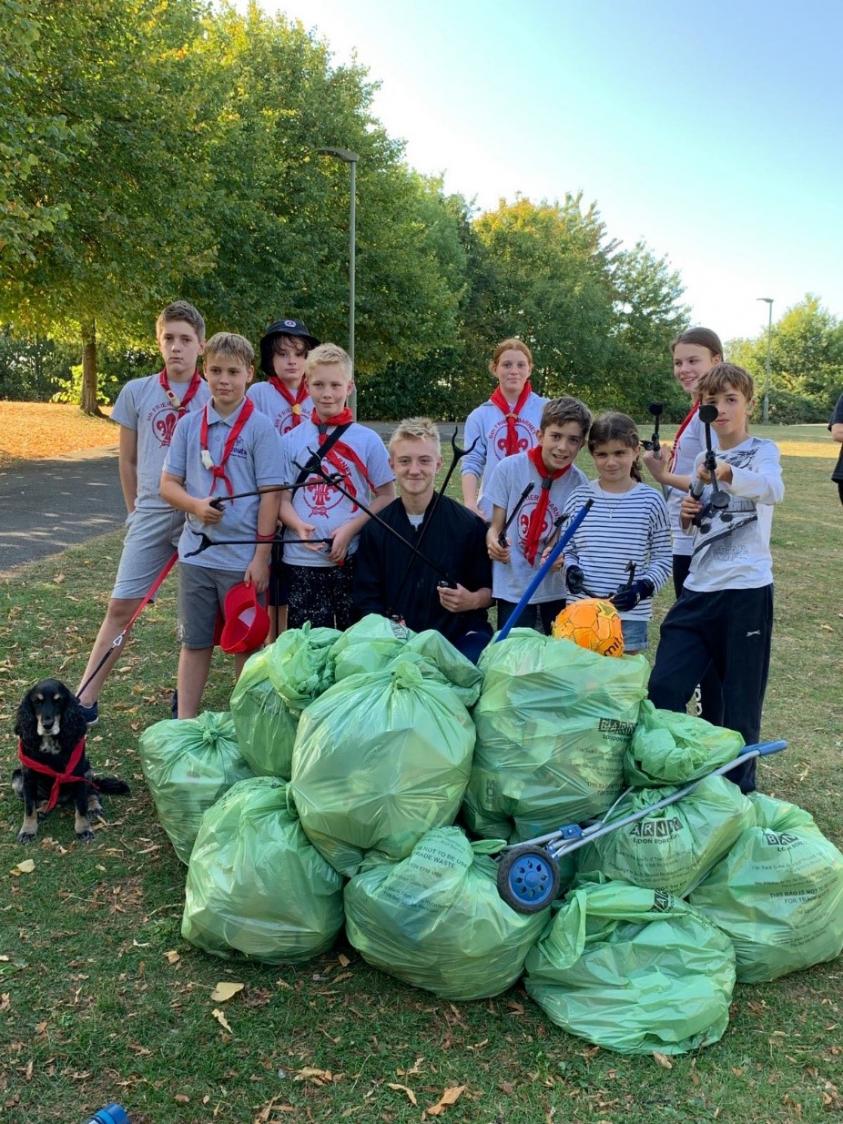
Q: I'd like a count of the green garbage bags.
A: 11